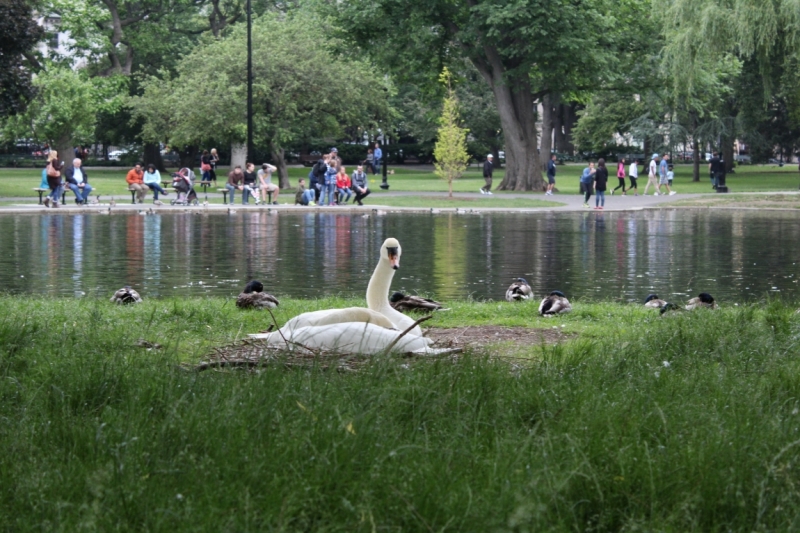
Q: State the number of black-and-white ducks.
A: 8